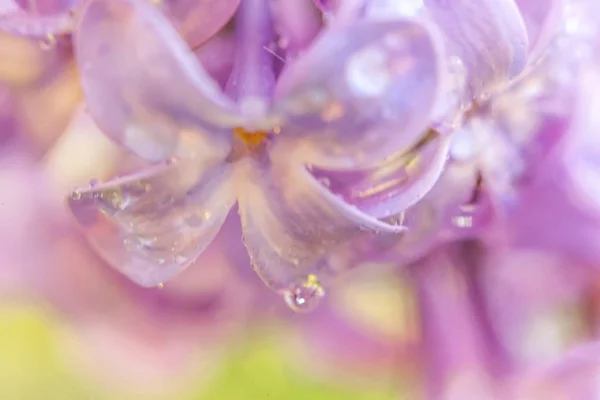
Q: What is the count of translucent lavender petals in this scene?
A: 4